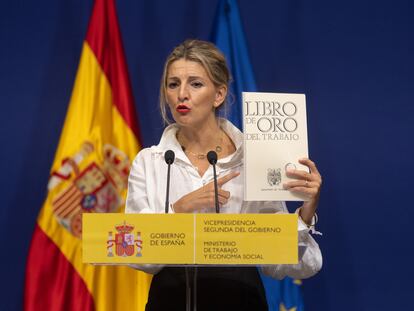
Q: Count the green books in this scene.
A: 0